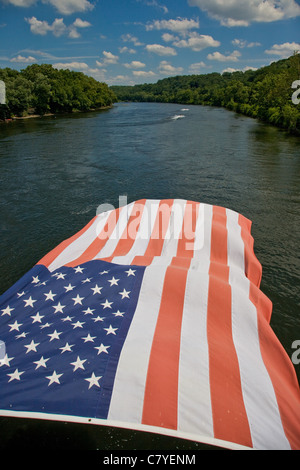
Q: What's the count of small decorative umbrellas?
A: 0